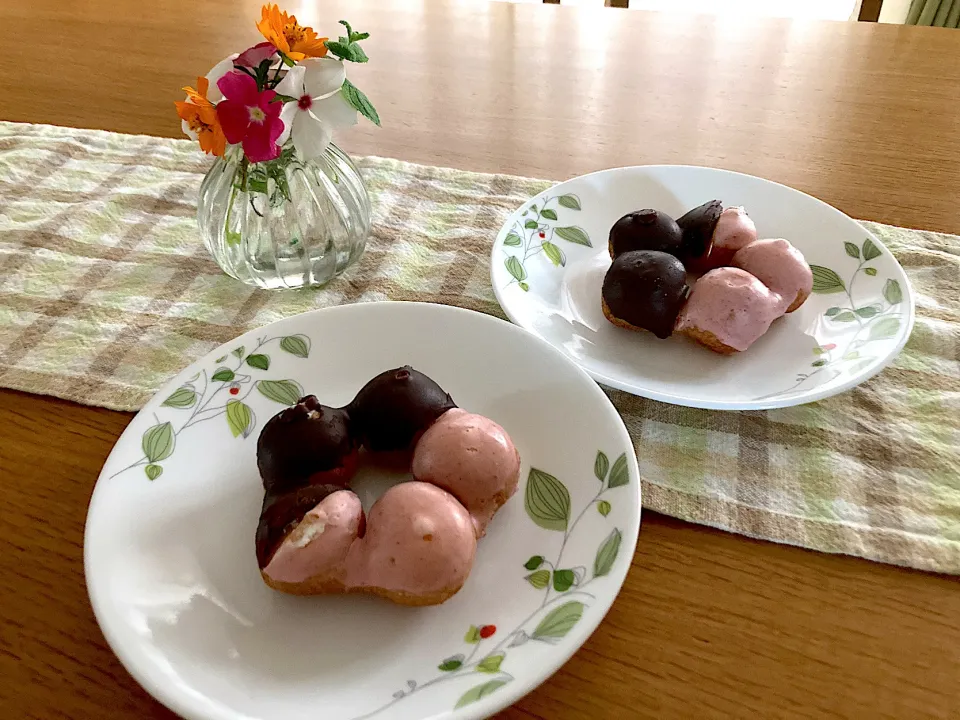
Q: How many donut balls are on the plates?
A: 10